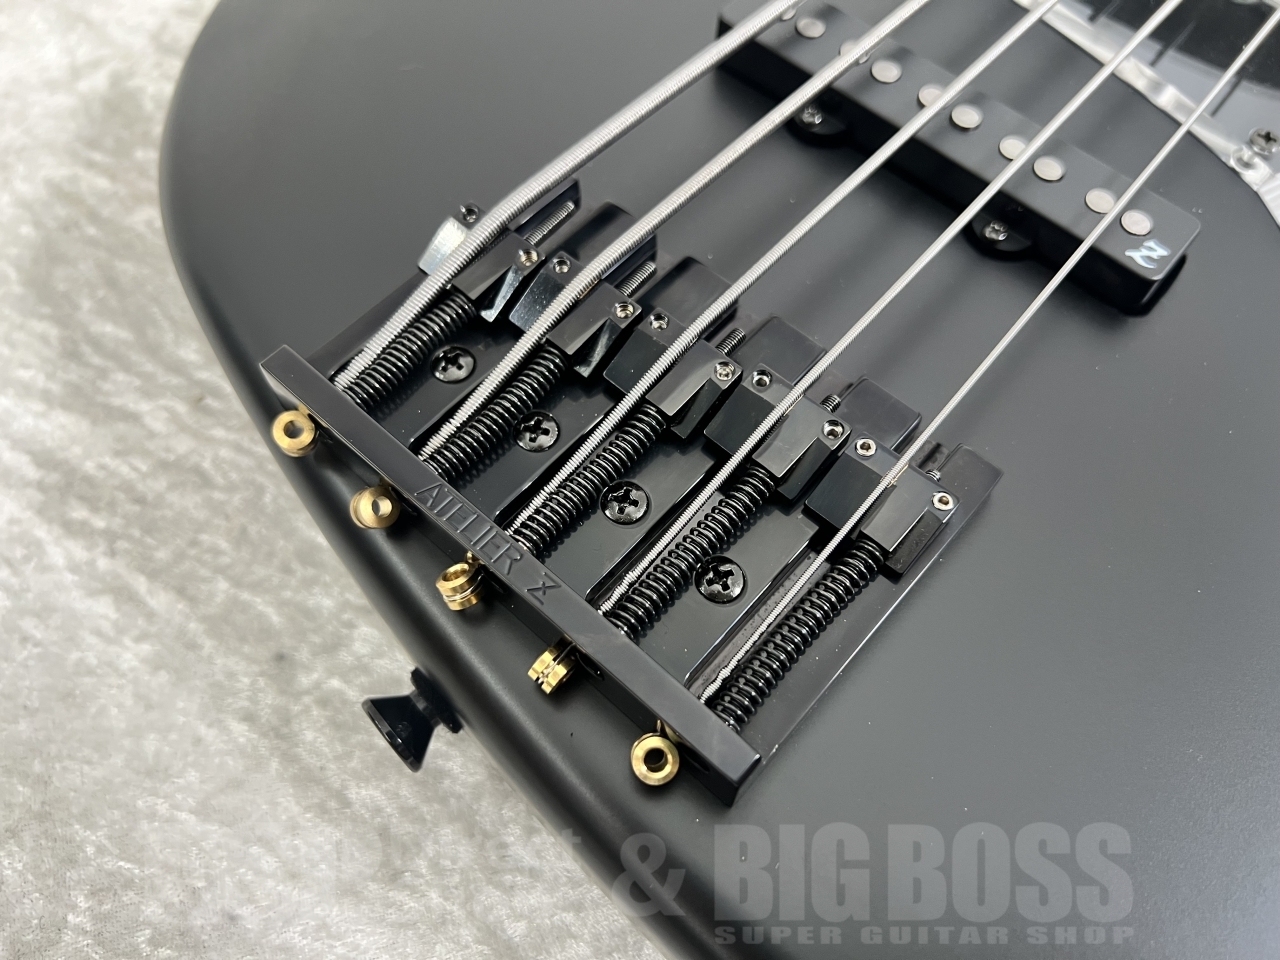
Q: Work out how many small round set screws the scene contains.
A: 10